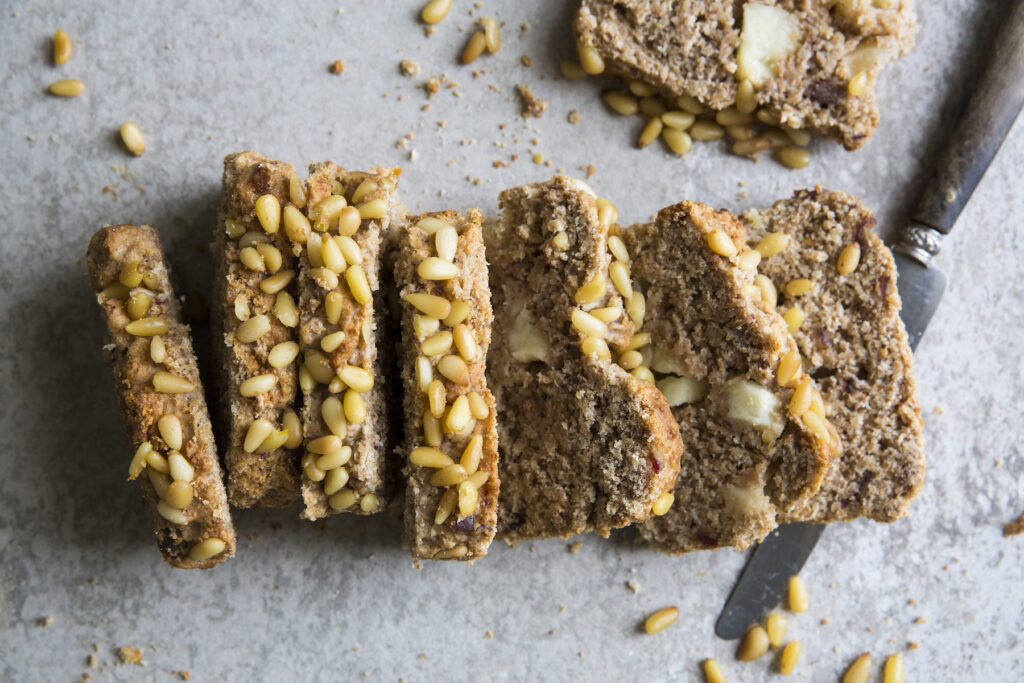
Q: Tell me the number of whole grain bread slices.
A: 8